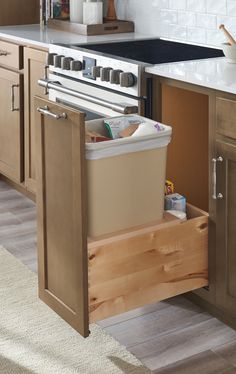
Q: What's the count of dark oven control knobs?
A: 8